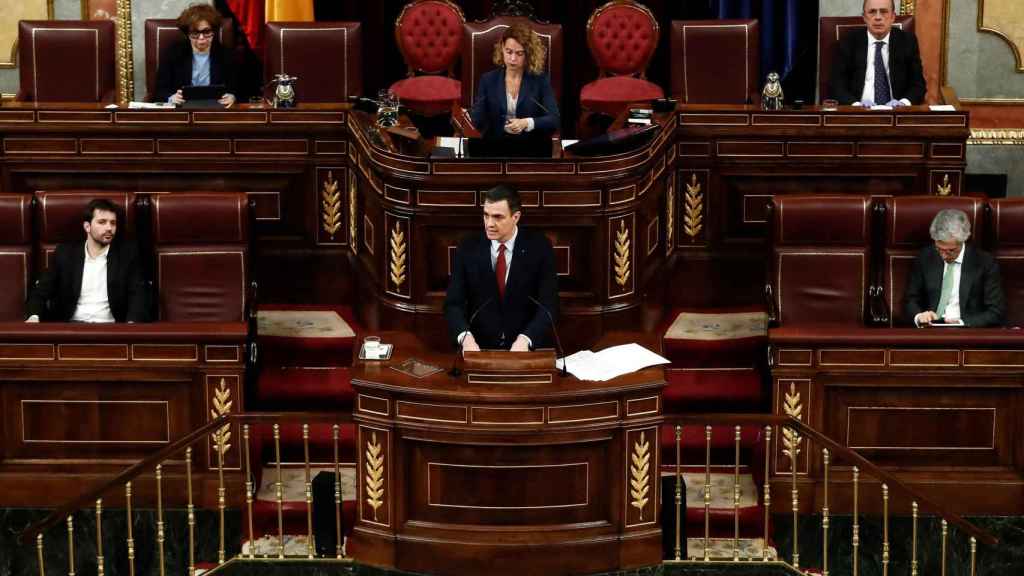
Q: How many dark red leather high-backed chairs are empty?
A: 7